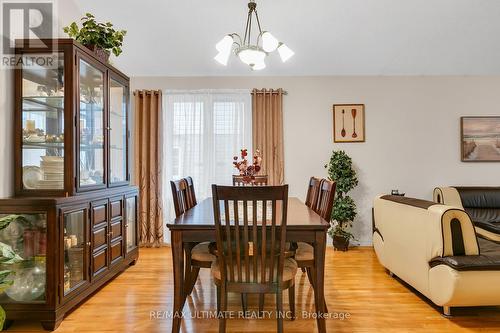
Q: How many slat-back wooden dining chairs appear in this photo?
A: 6